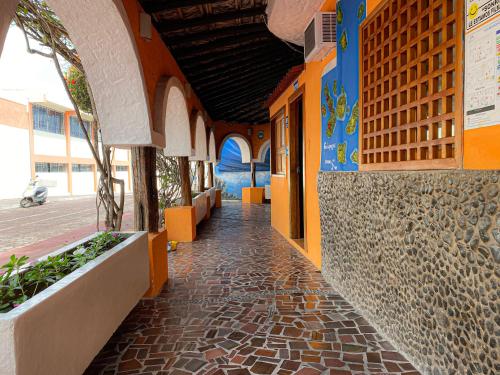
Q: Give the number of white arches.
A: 6